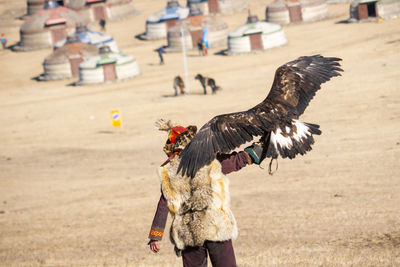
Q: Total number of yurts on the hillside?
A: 12